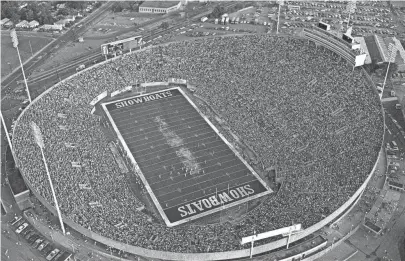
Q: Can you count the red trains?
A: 0